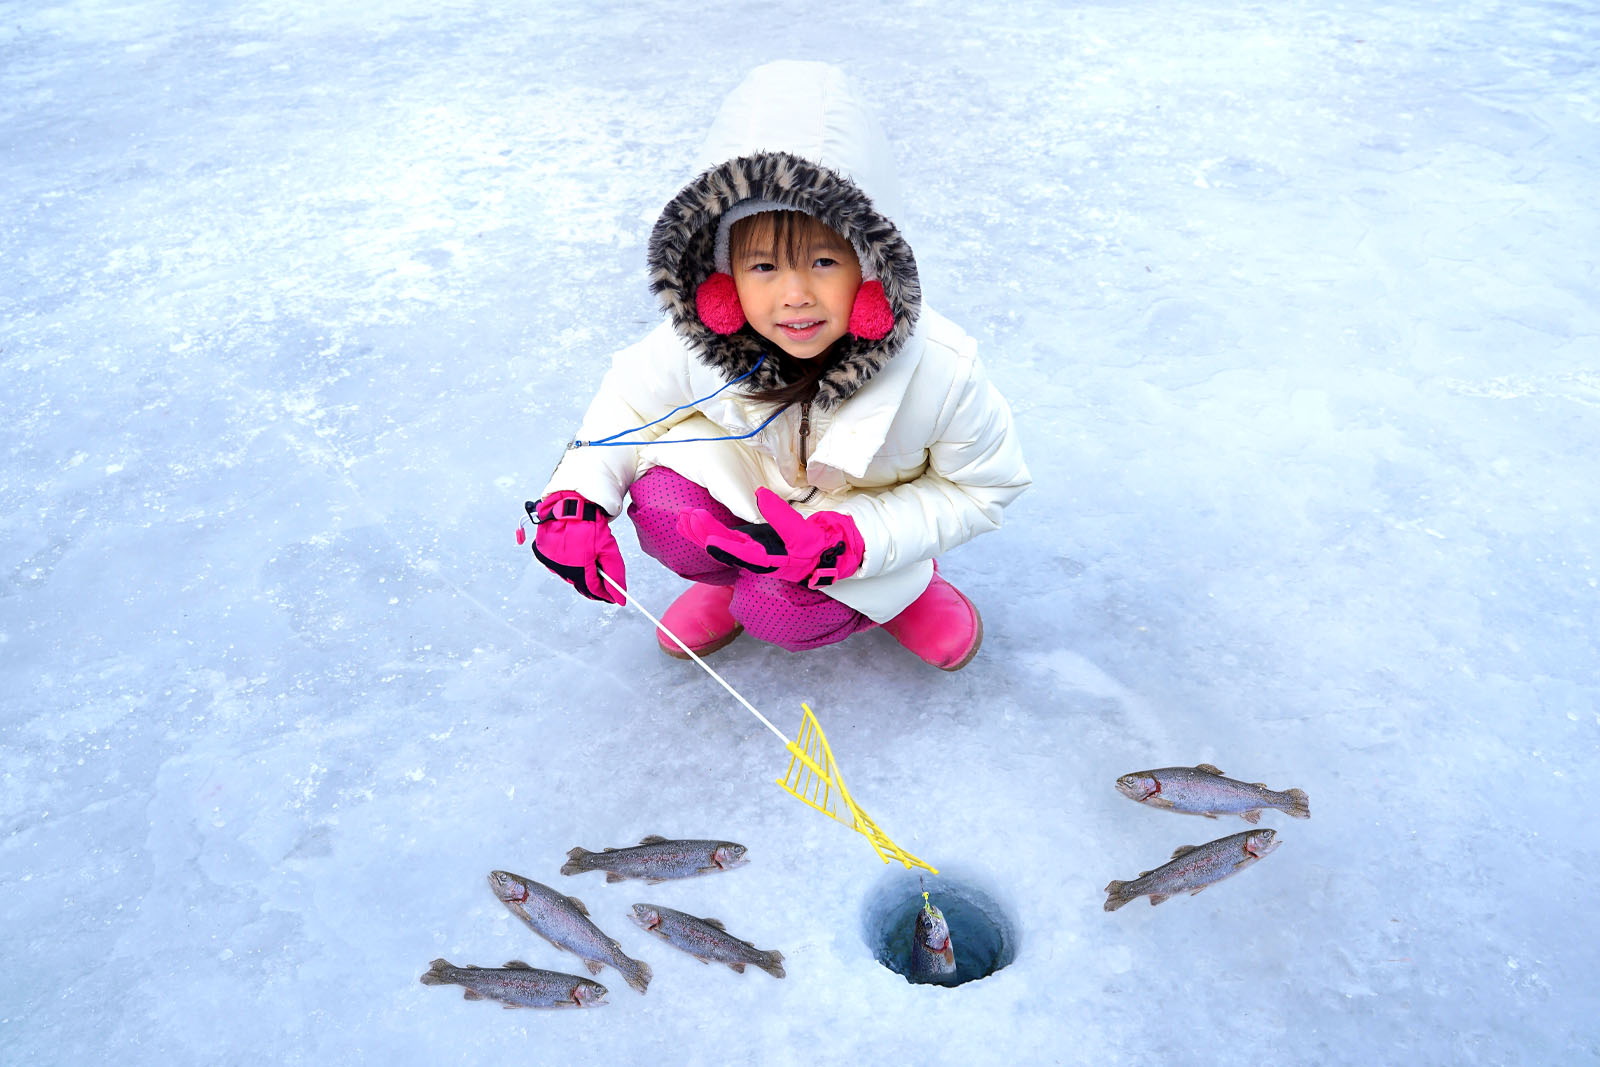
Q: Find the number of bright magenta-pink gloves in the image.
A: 2